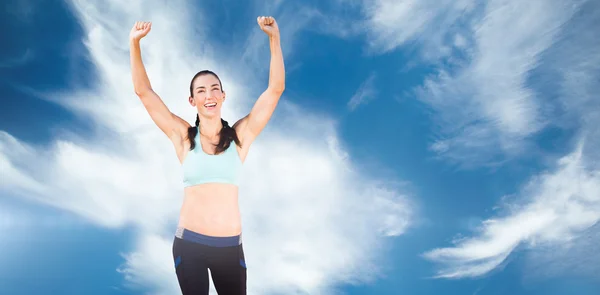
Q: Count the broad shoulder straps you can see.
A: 2